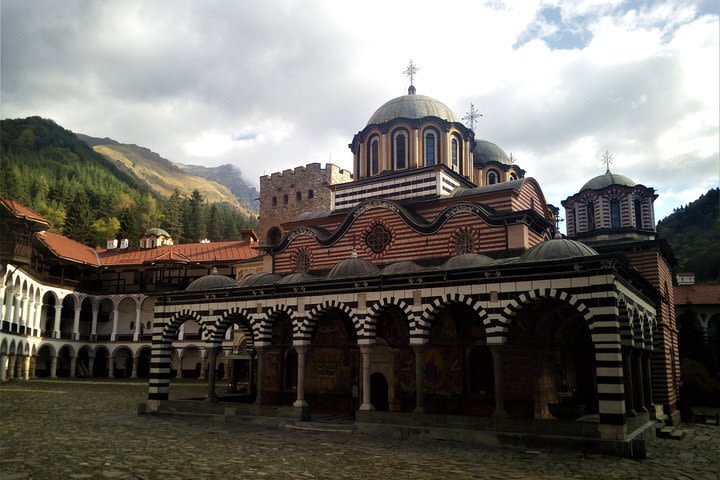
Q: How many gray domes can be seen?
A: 11